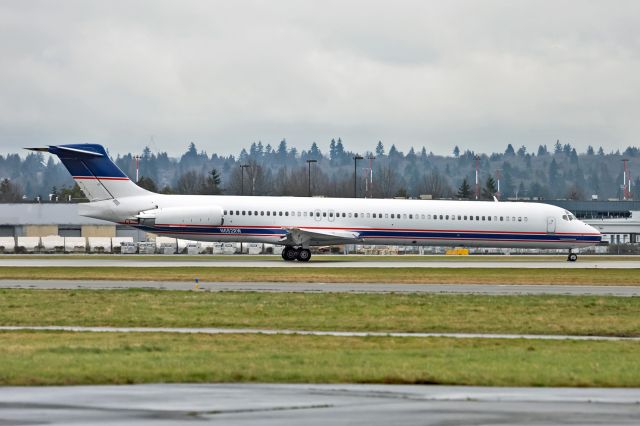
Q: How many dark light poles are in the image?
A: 3